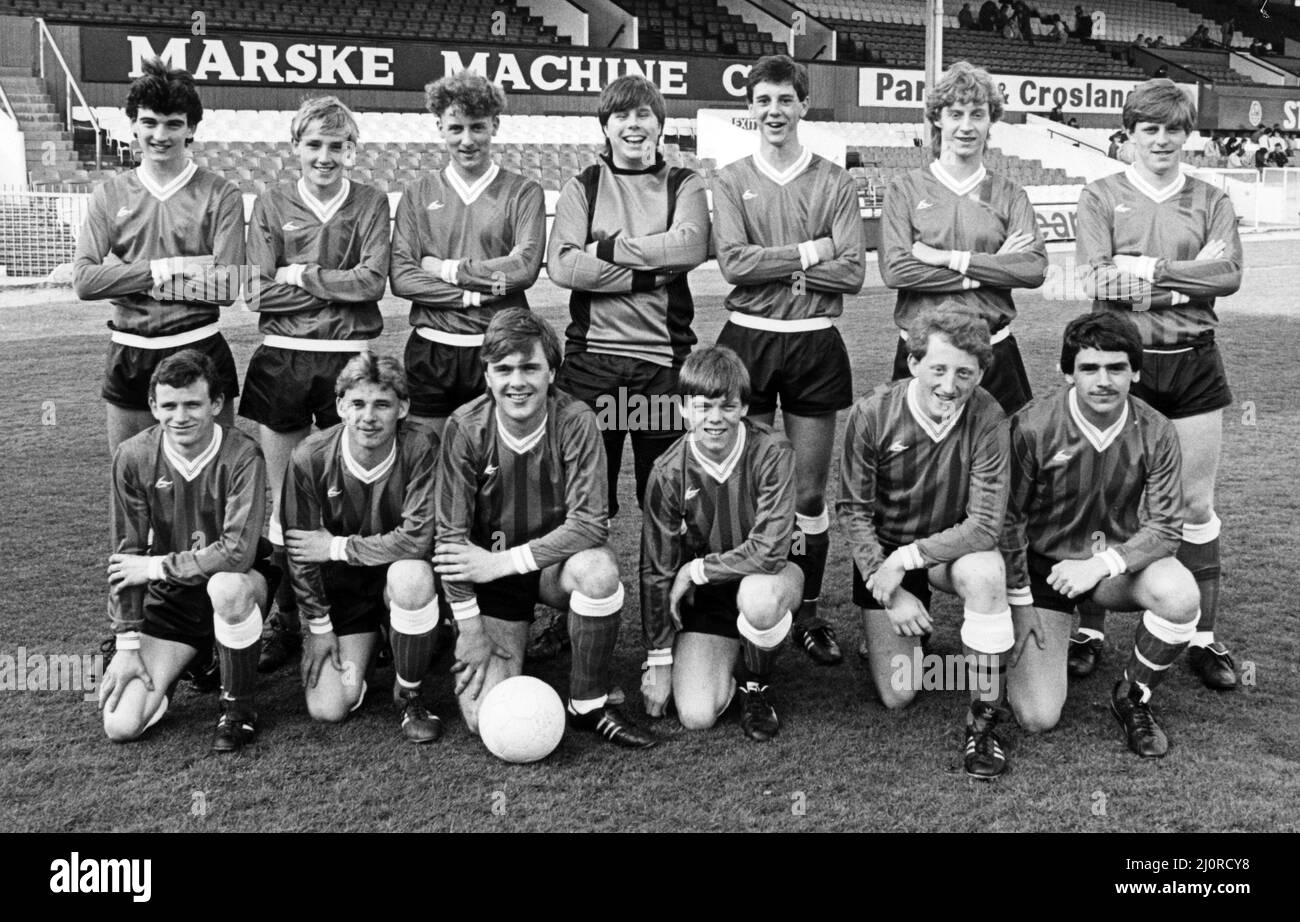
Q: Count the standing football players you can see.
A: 7